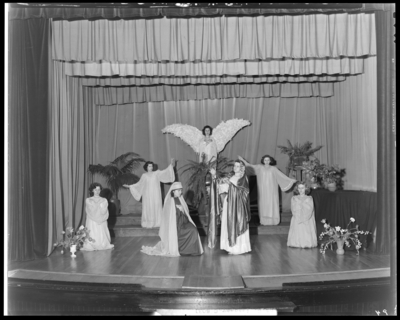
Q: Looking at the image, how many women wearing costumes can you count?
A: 7